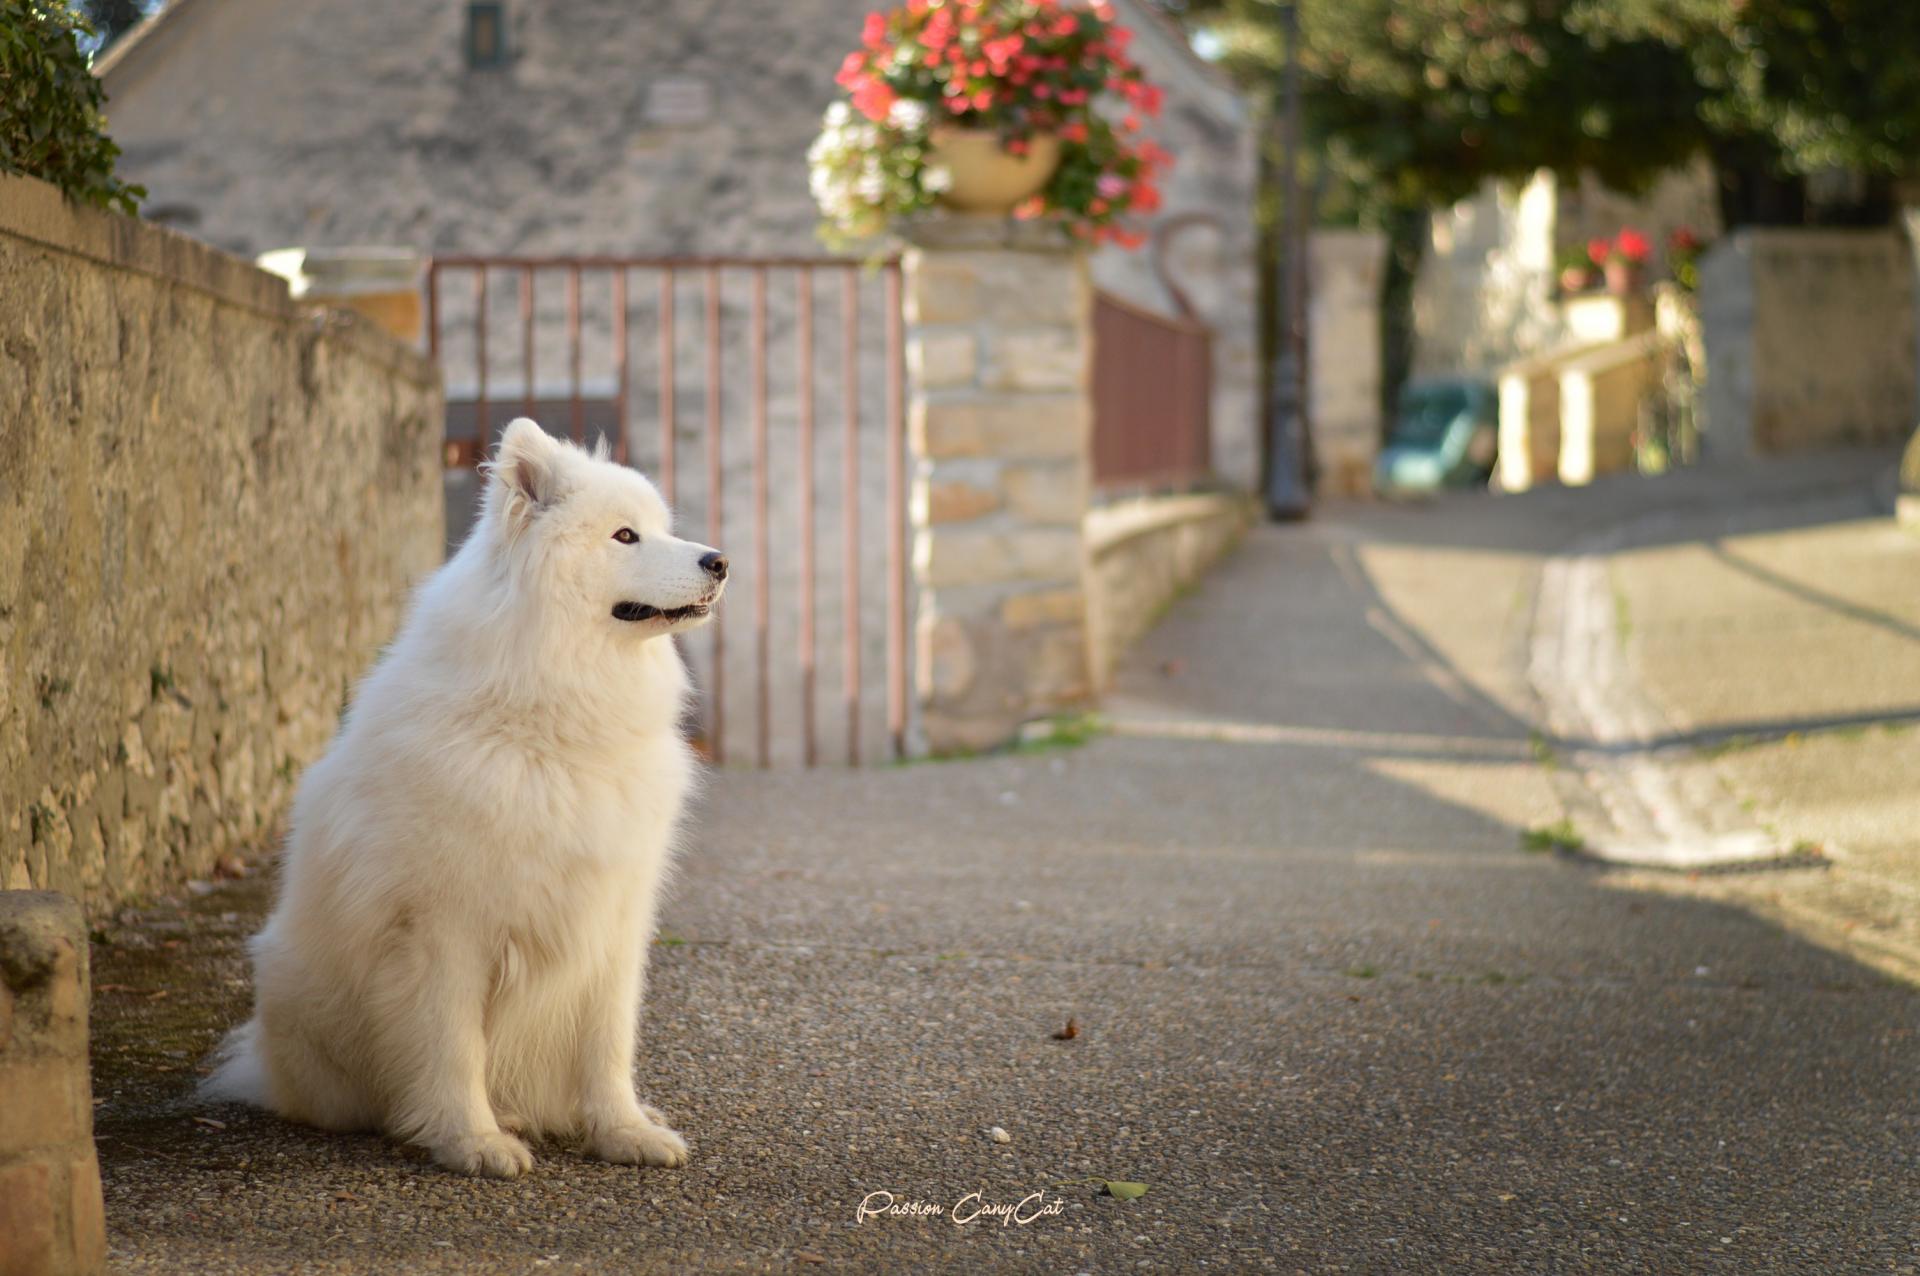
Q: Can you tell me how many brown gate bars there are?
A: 11